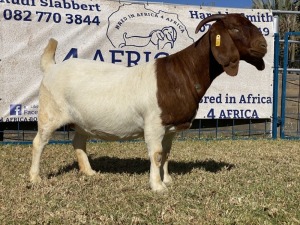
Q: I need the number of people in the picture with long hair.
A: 0